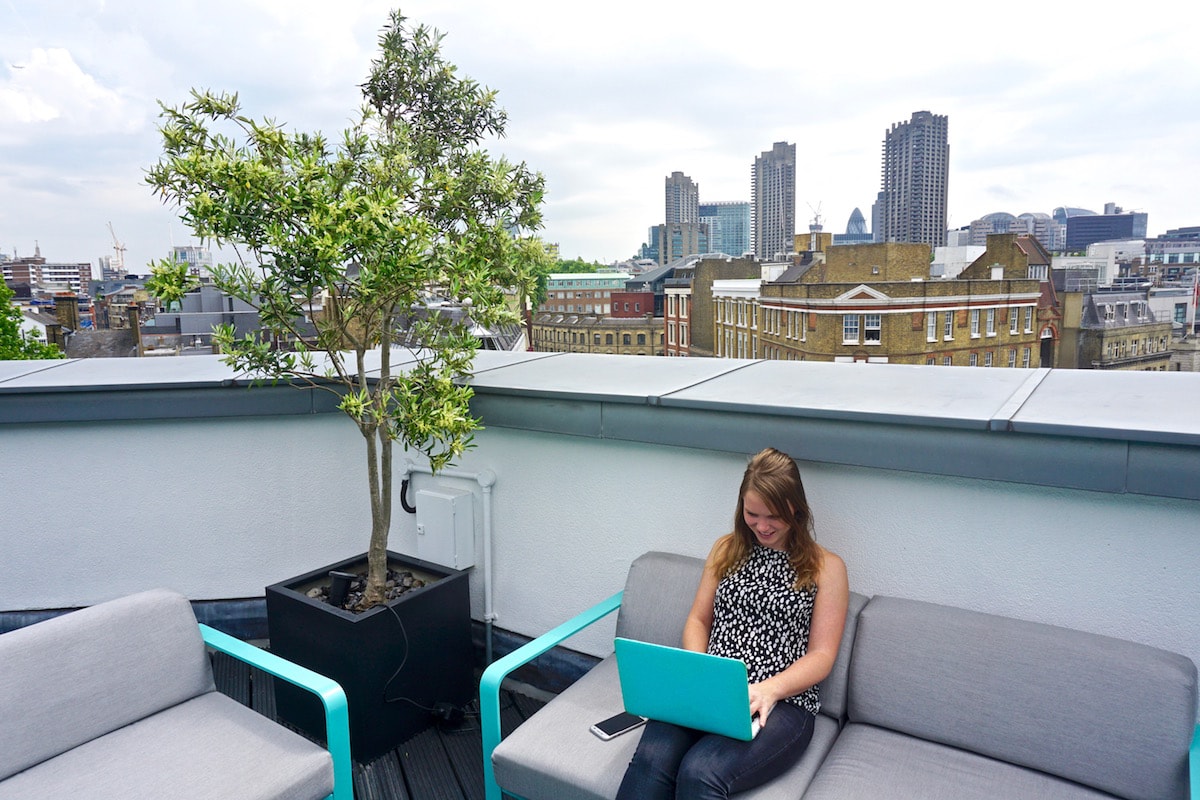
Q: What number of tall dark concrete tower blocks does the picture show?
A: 3